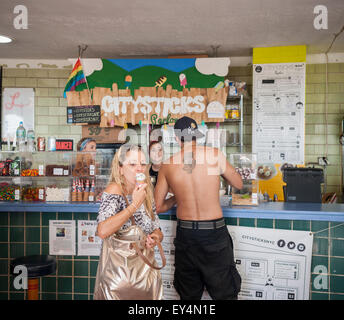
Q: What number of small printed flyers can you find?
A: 2